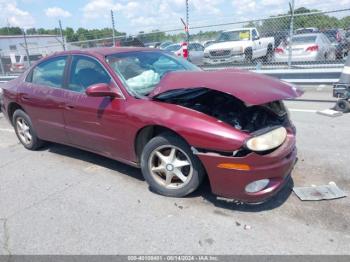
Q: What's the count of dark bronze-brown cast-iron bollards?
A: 0